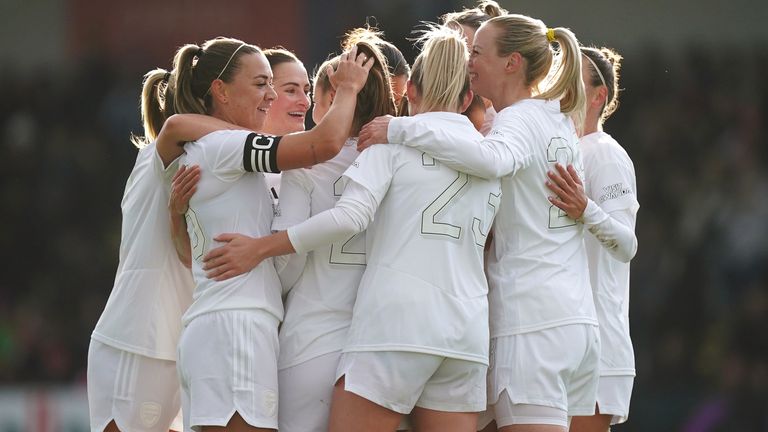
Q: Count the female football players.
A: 9